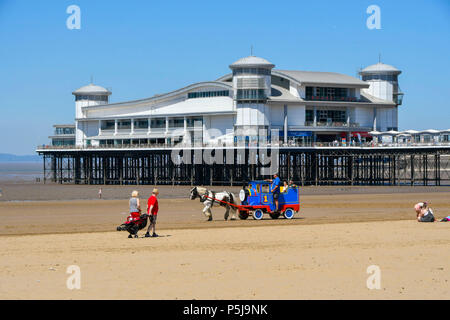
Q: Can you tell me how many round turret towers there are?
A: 3